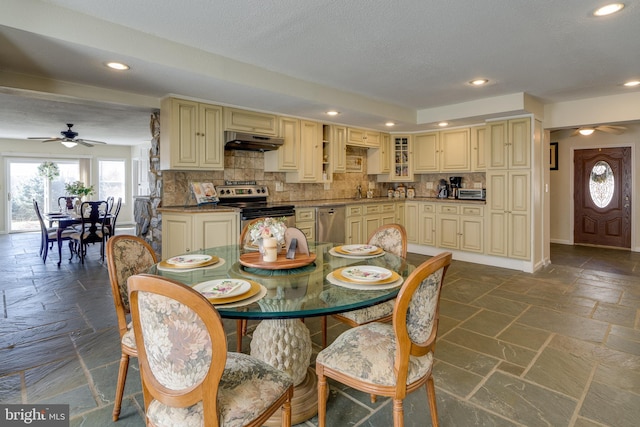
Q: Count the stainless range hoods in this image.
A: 1